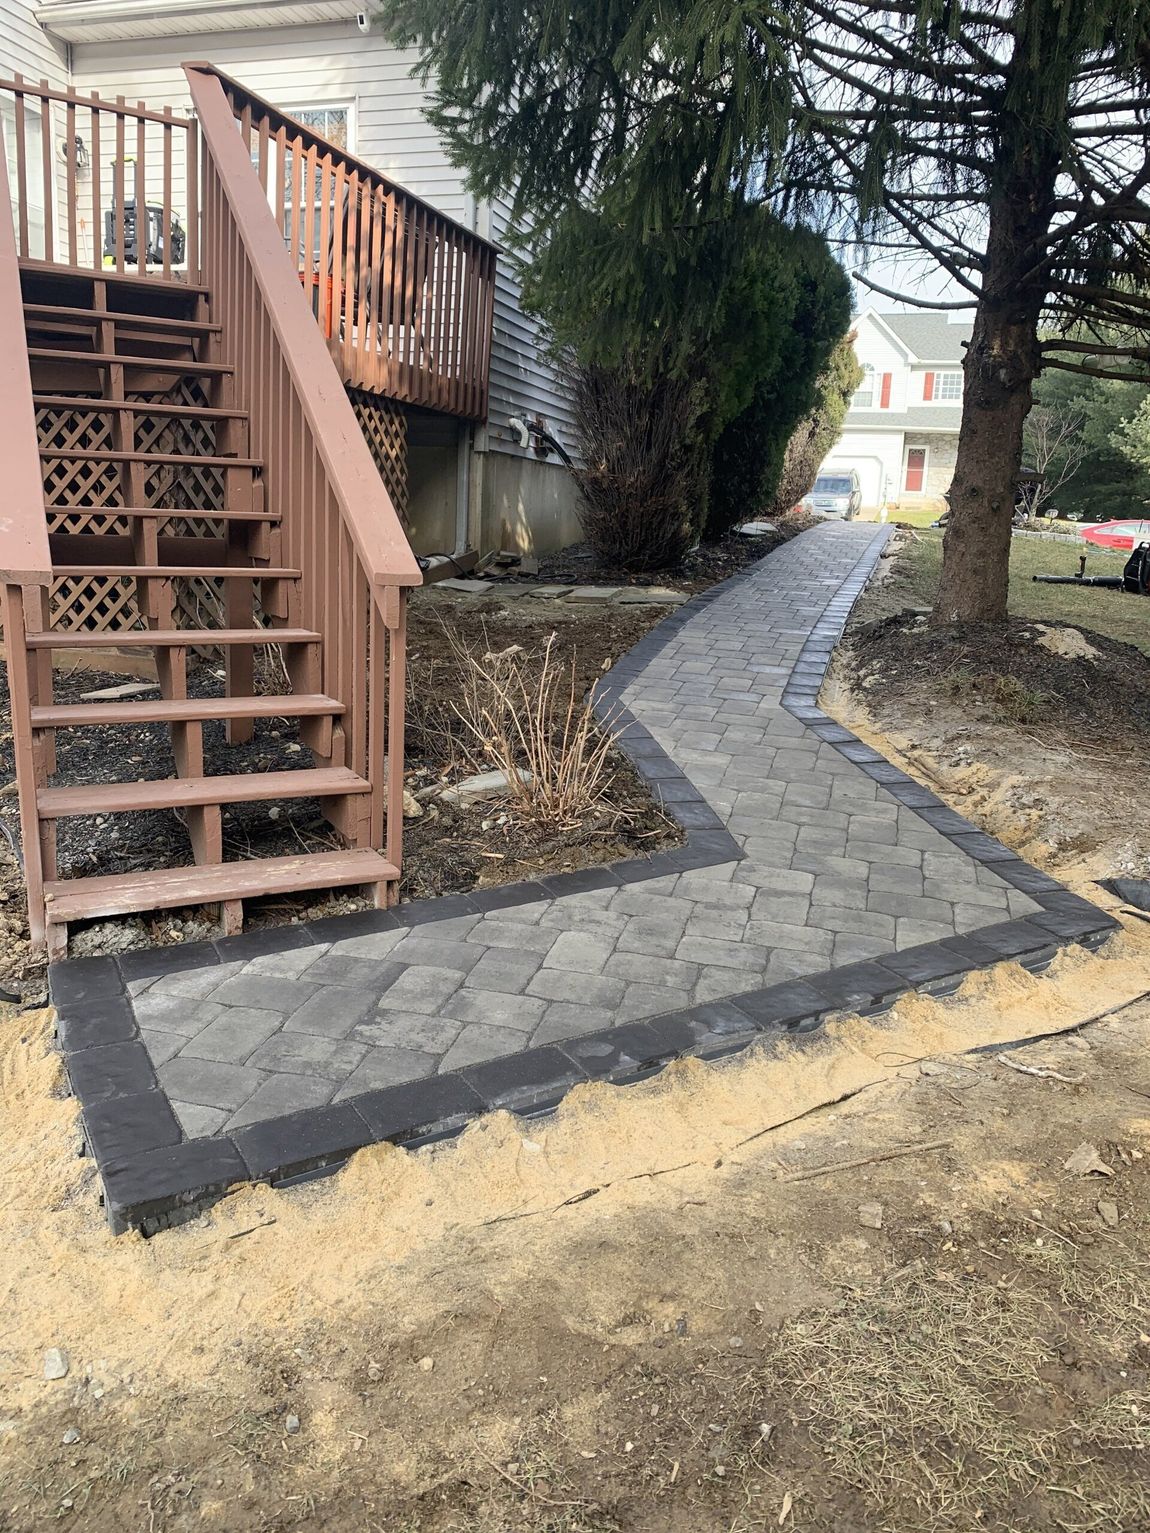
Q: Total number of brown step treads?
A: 11